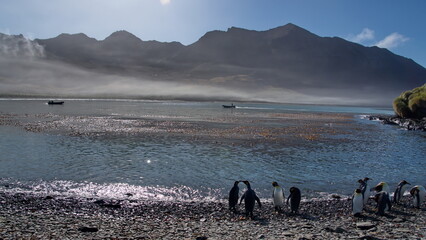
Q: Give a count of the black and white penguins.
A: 11